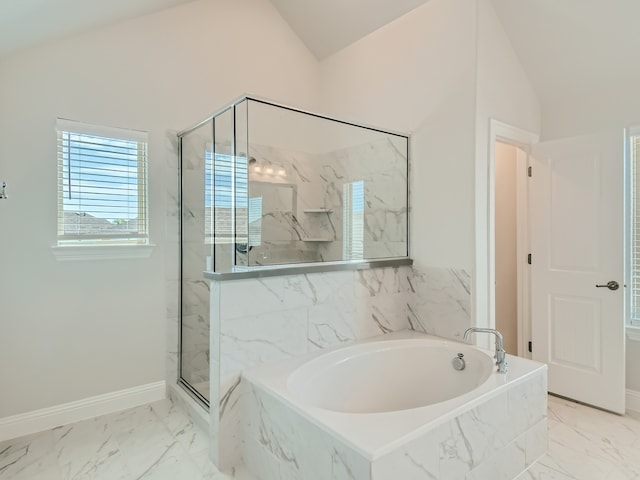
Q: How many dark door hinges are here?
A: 3